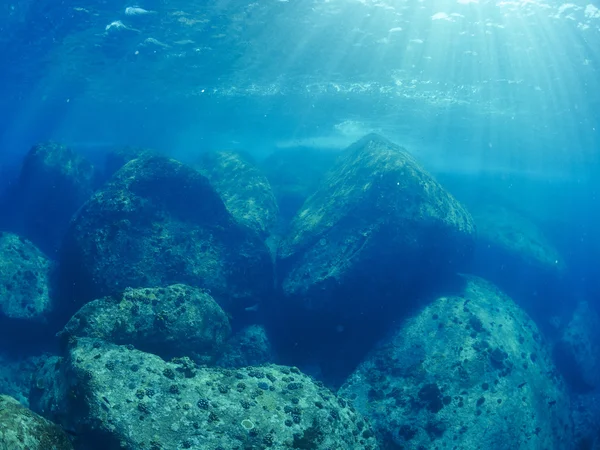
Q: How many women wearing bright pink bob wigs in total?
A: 0